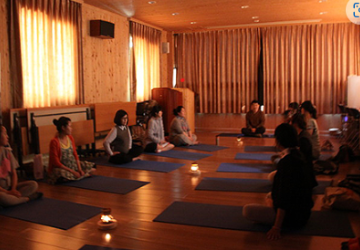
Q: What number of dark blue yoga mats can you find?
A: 12